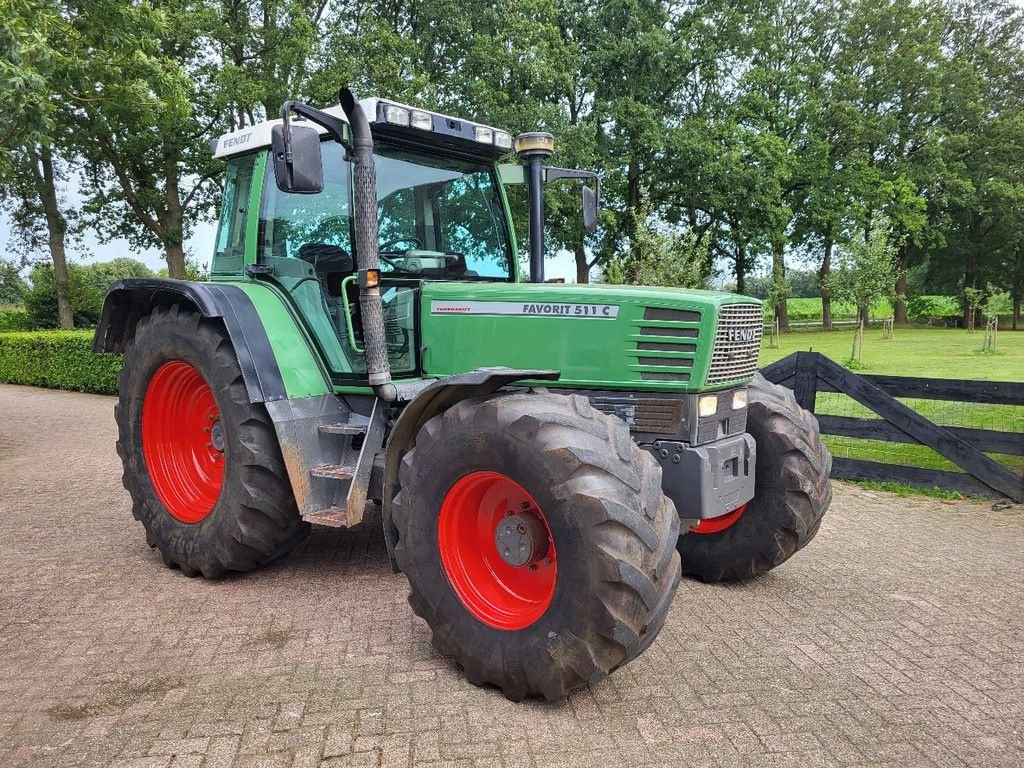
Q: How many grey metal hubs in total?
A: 2